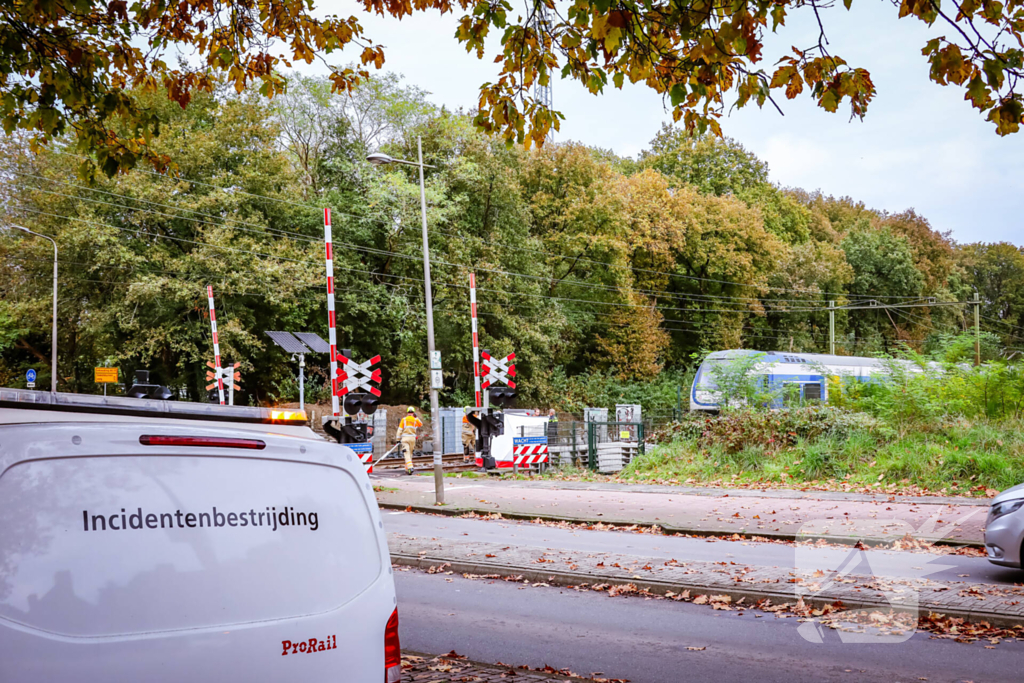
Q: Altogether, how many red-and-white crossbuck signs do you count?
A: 3